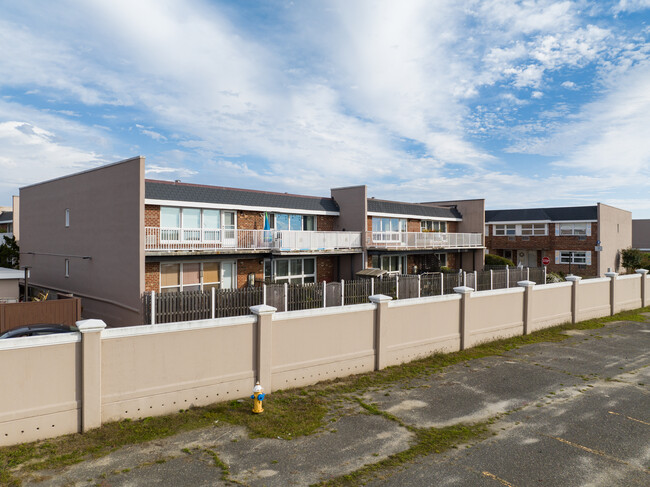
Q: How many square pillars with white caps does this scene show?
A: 8